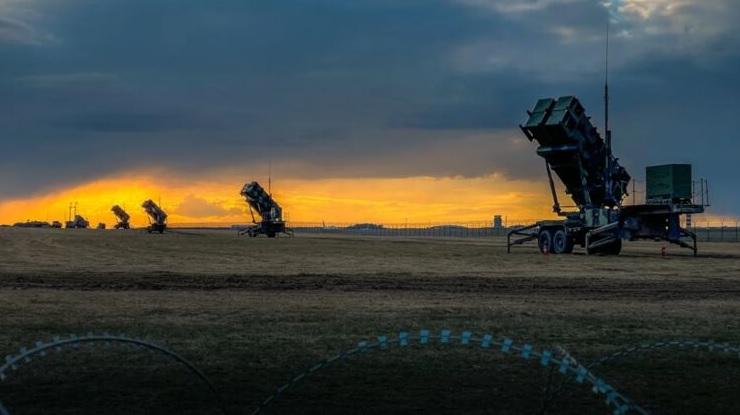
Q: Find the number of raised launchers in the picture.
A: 4